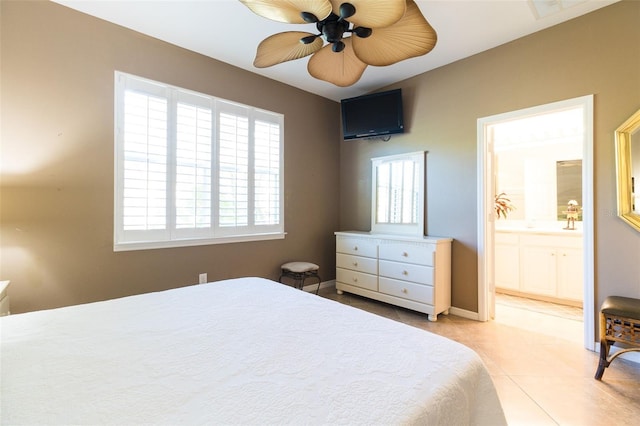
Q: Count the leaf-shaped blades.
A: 5